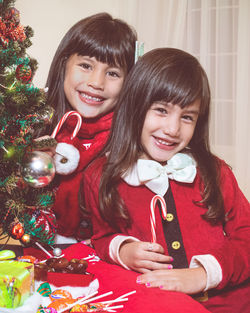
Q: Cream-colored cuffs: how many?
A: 2